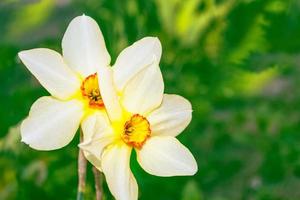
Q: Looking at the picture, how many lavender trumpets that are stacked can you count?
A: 0